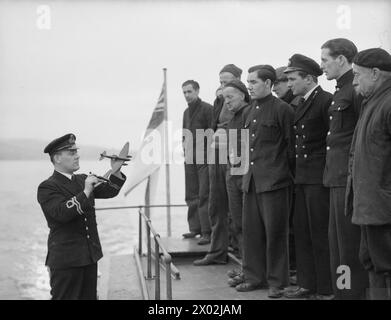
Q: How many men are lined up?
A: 8